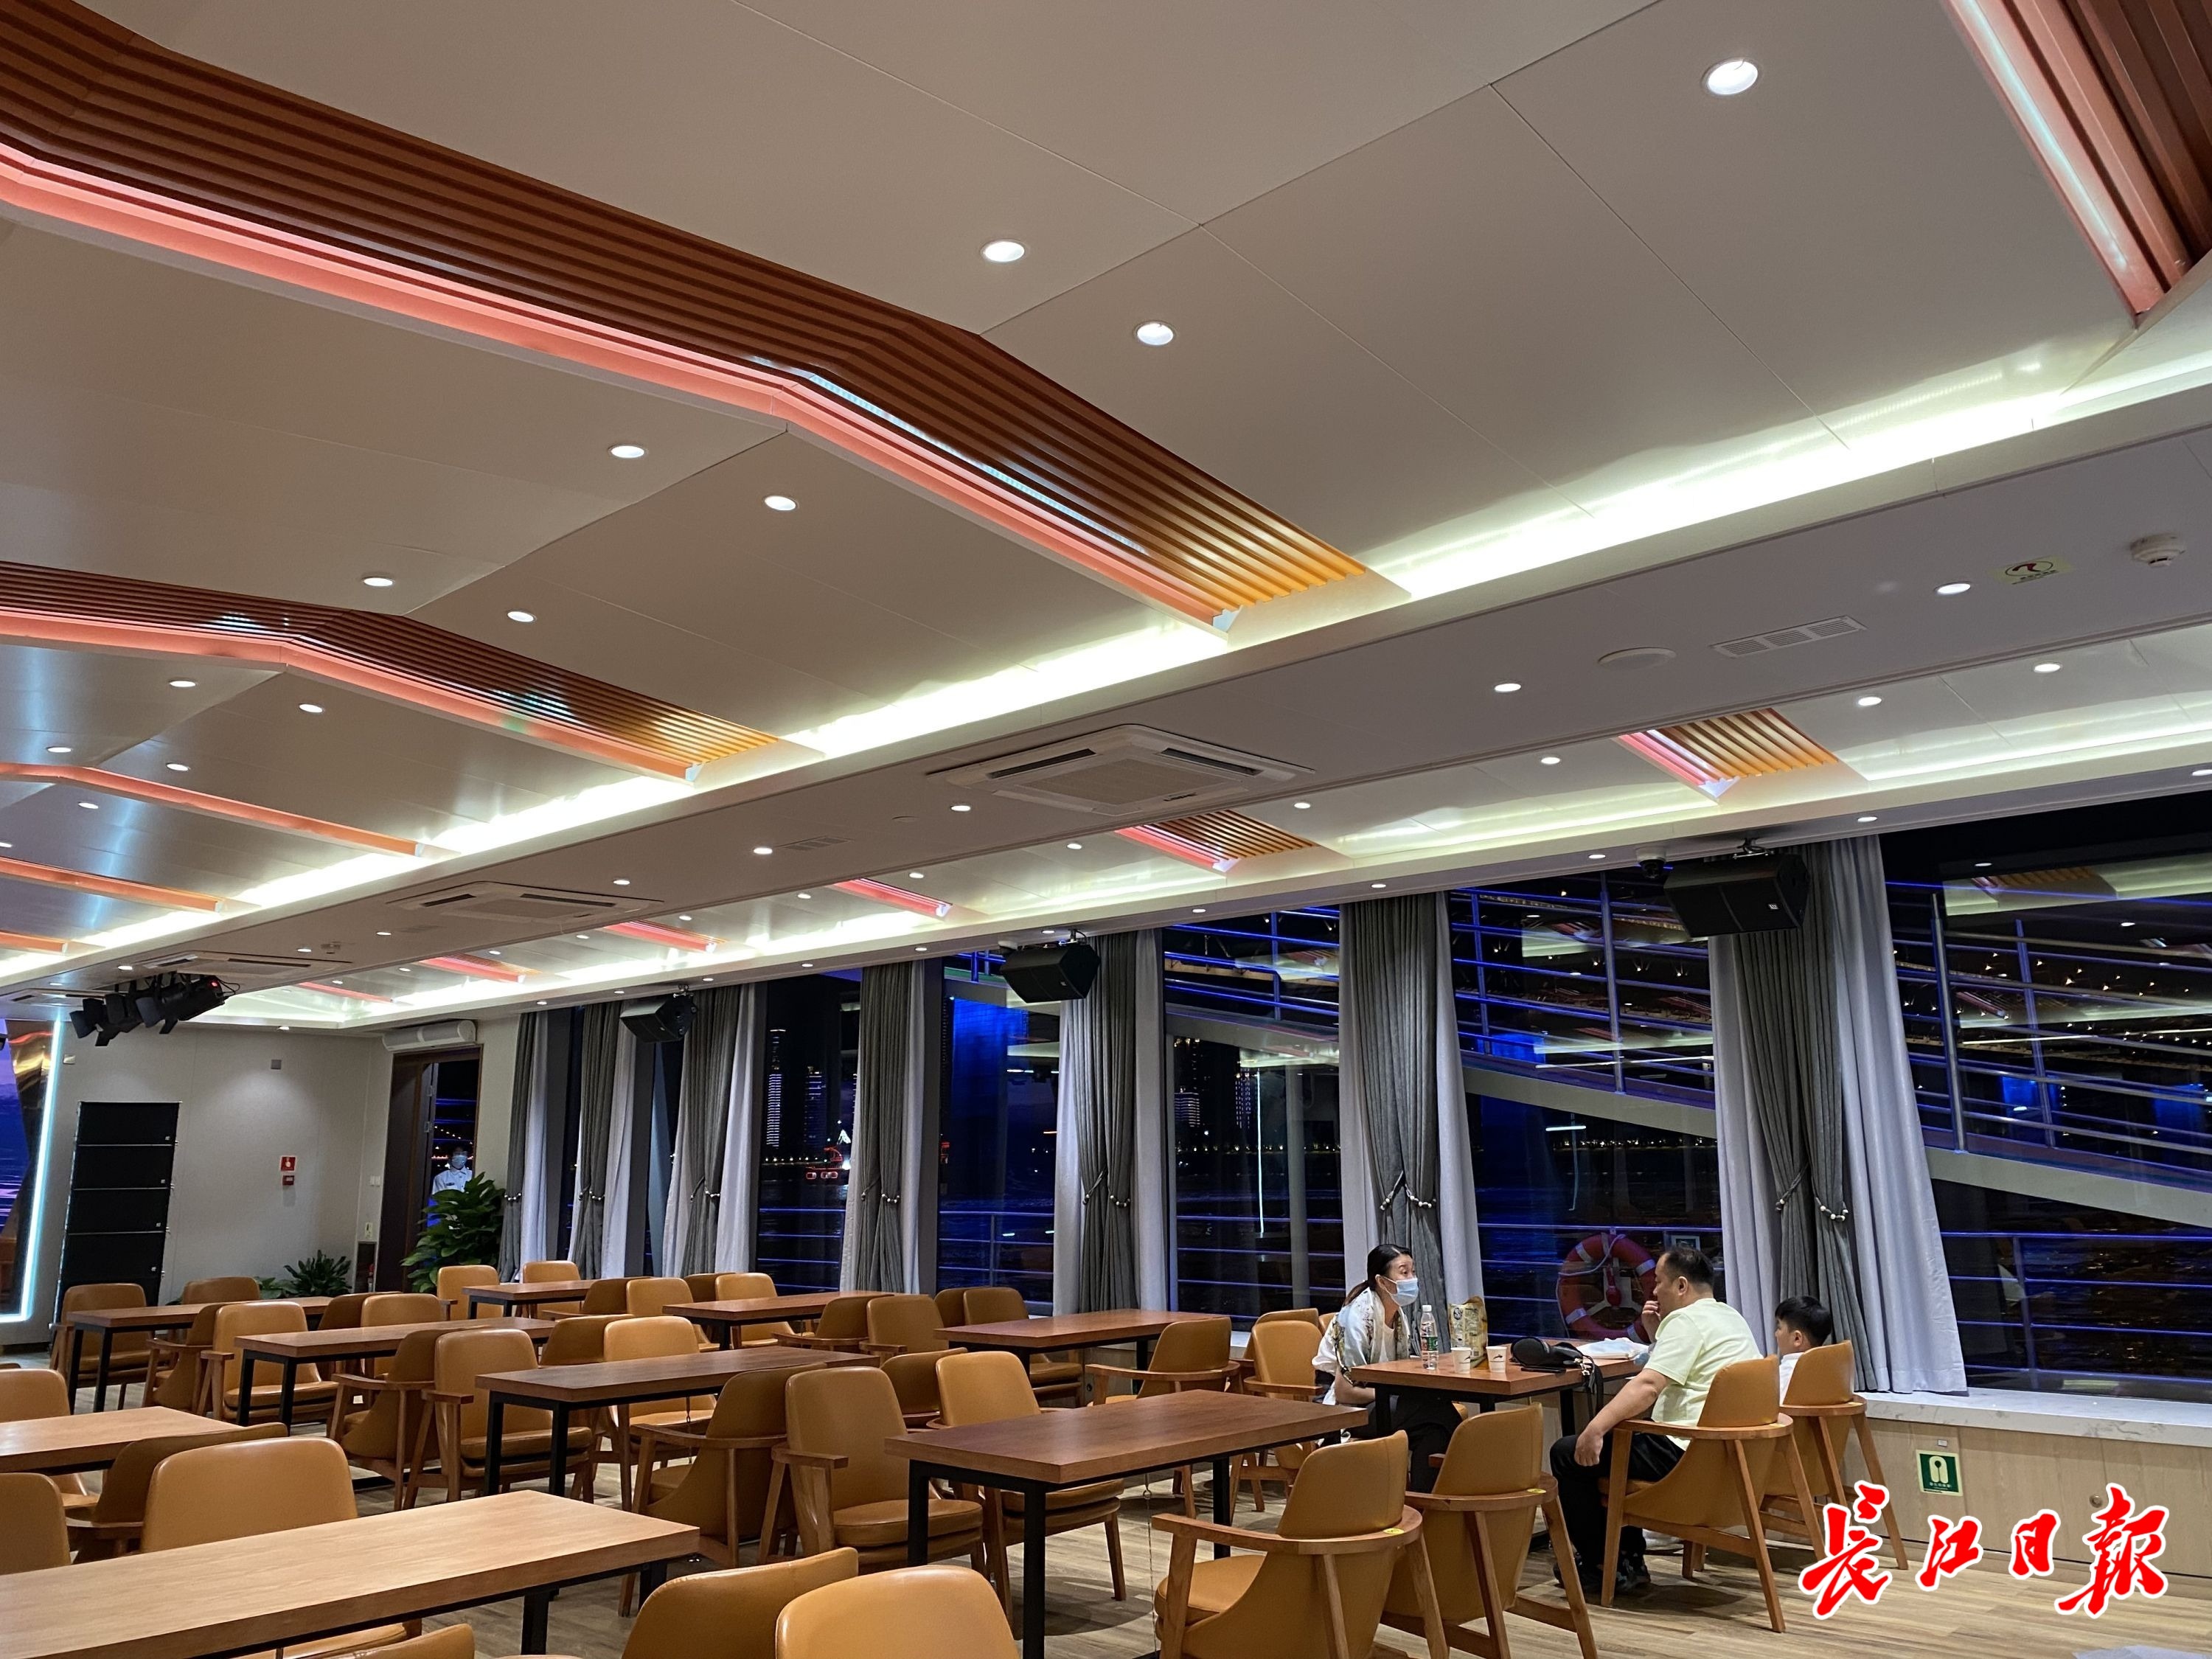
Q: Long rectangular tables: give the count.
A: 10